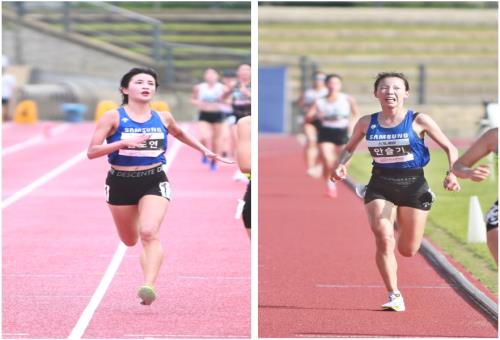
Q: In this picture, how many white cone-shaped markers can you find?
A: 1